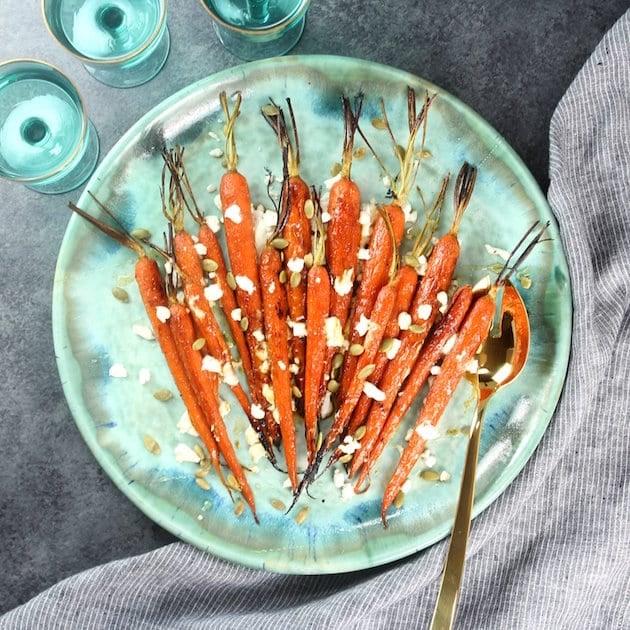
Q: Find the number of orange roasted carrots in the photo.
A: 15